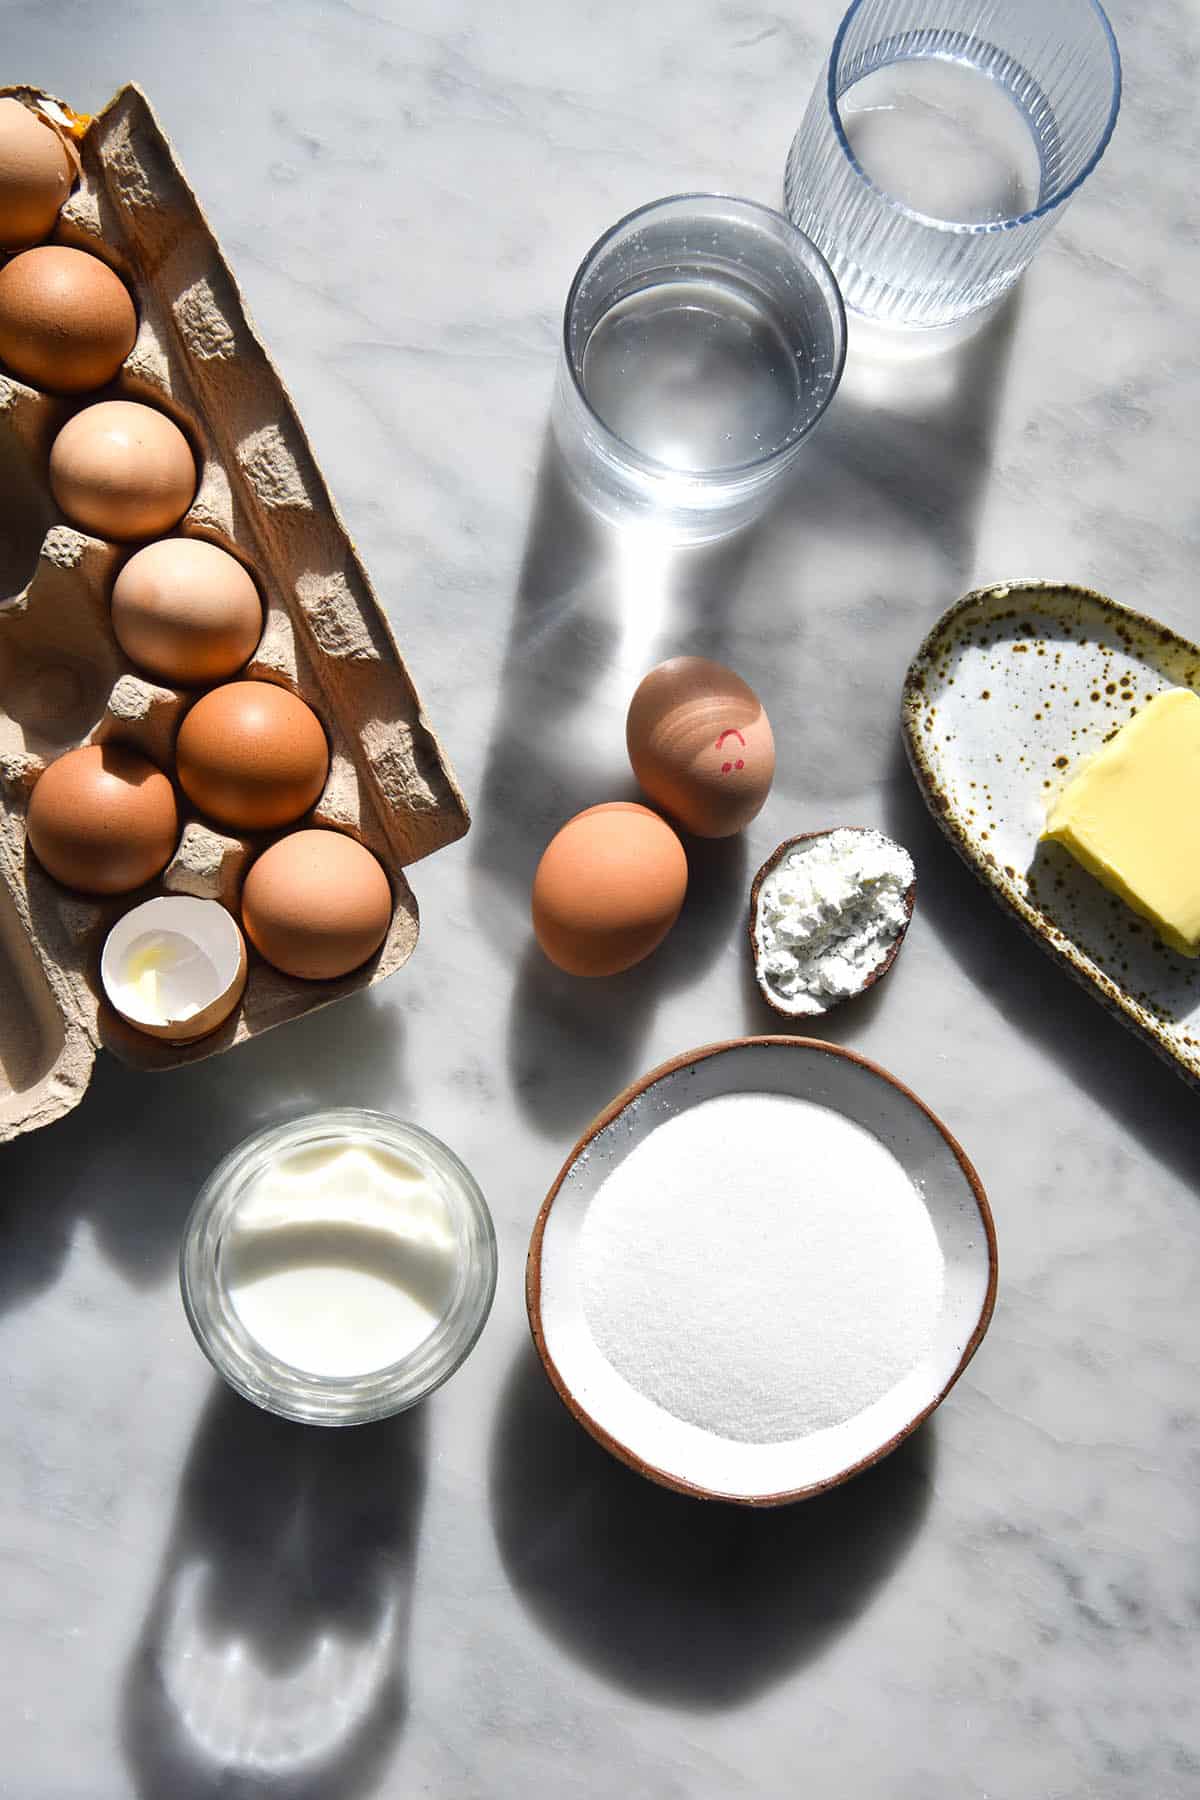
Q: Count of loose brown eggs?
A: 2